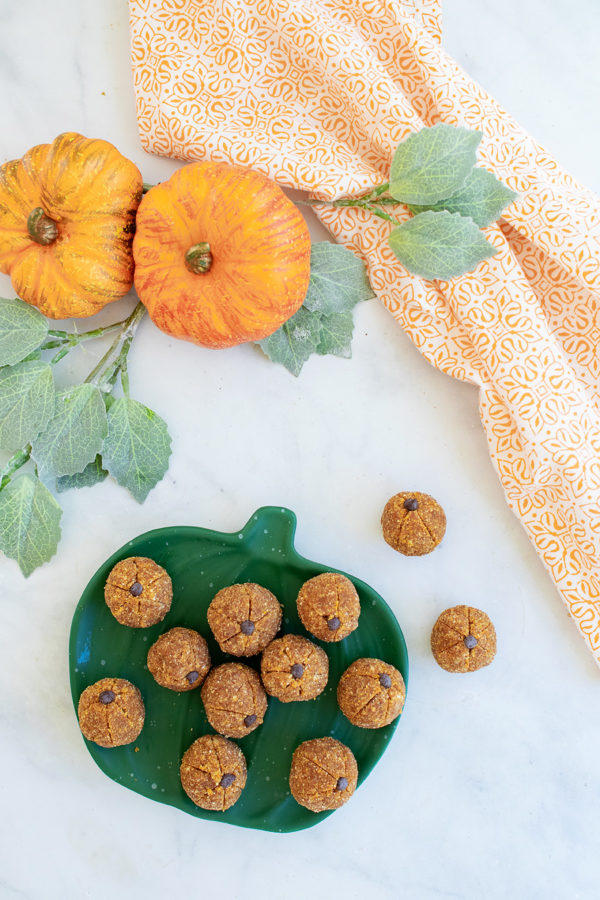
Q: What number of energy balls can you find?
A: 12